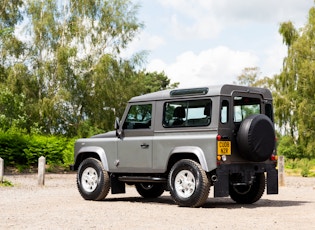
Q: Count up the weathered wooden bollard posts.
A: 3